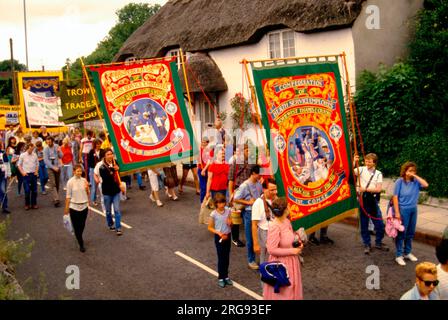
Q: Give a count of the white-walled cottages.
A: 1